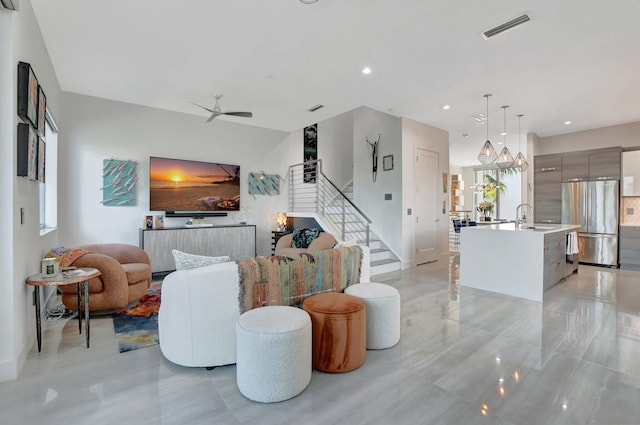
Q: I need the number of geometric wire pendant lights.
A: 3